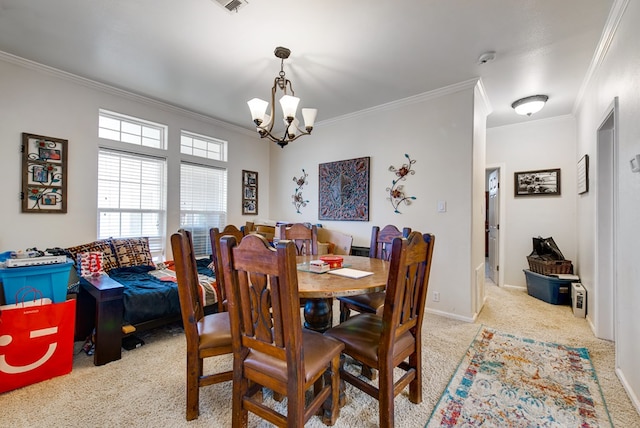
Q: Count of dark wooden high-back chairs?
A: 6